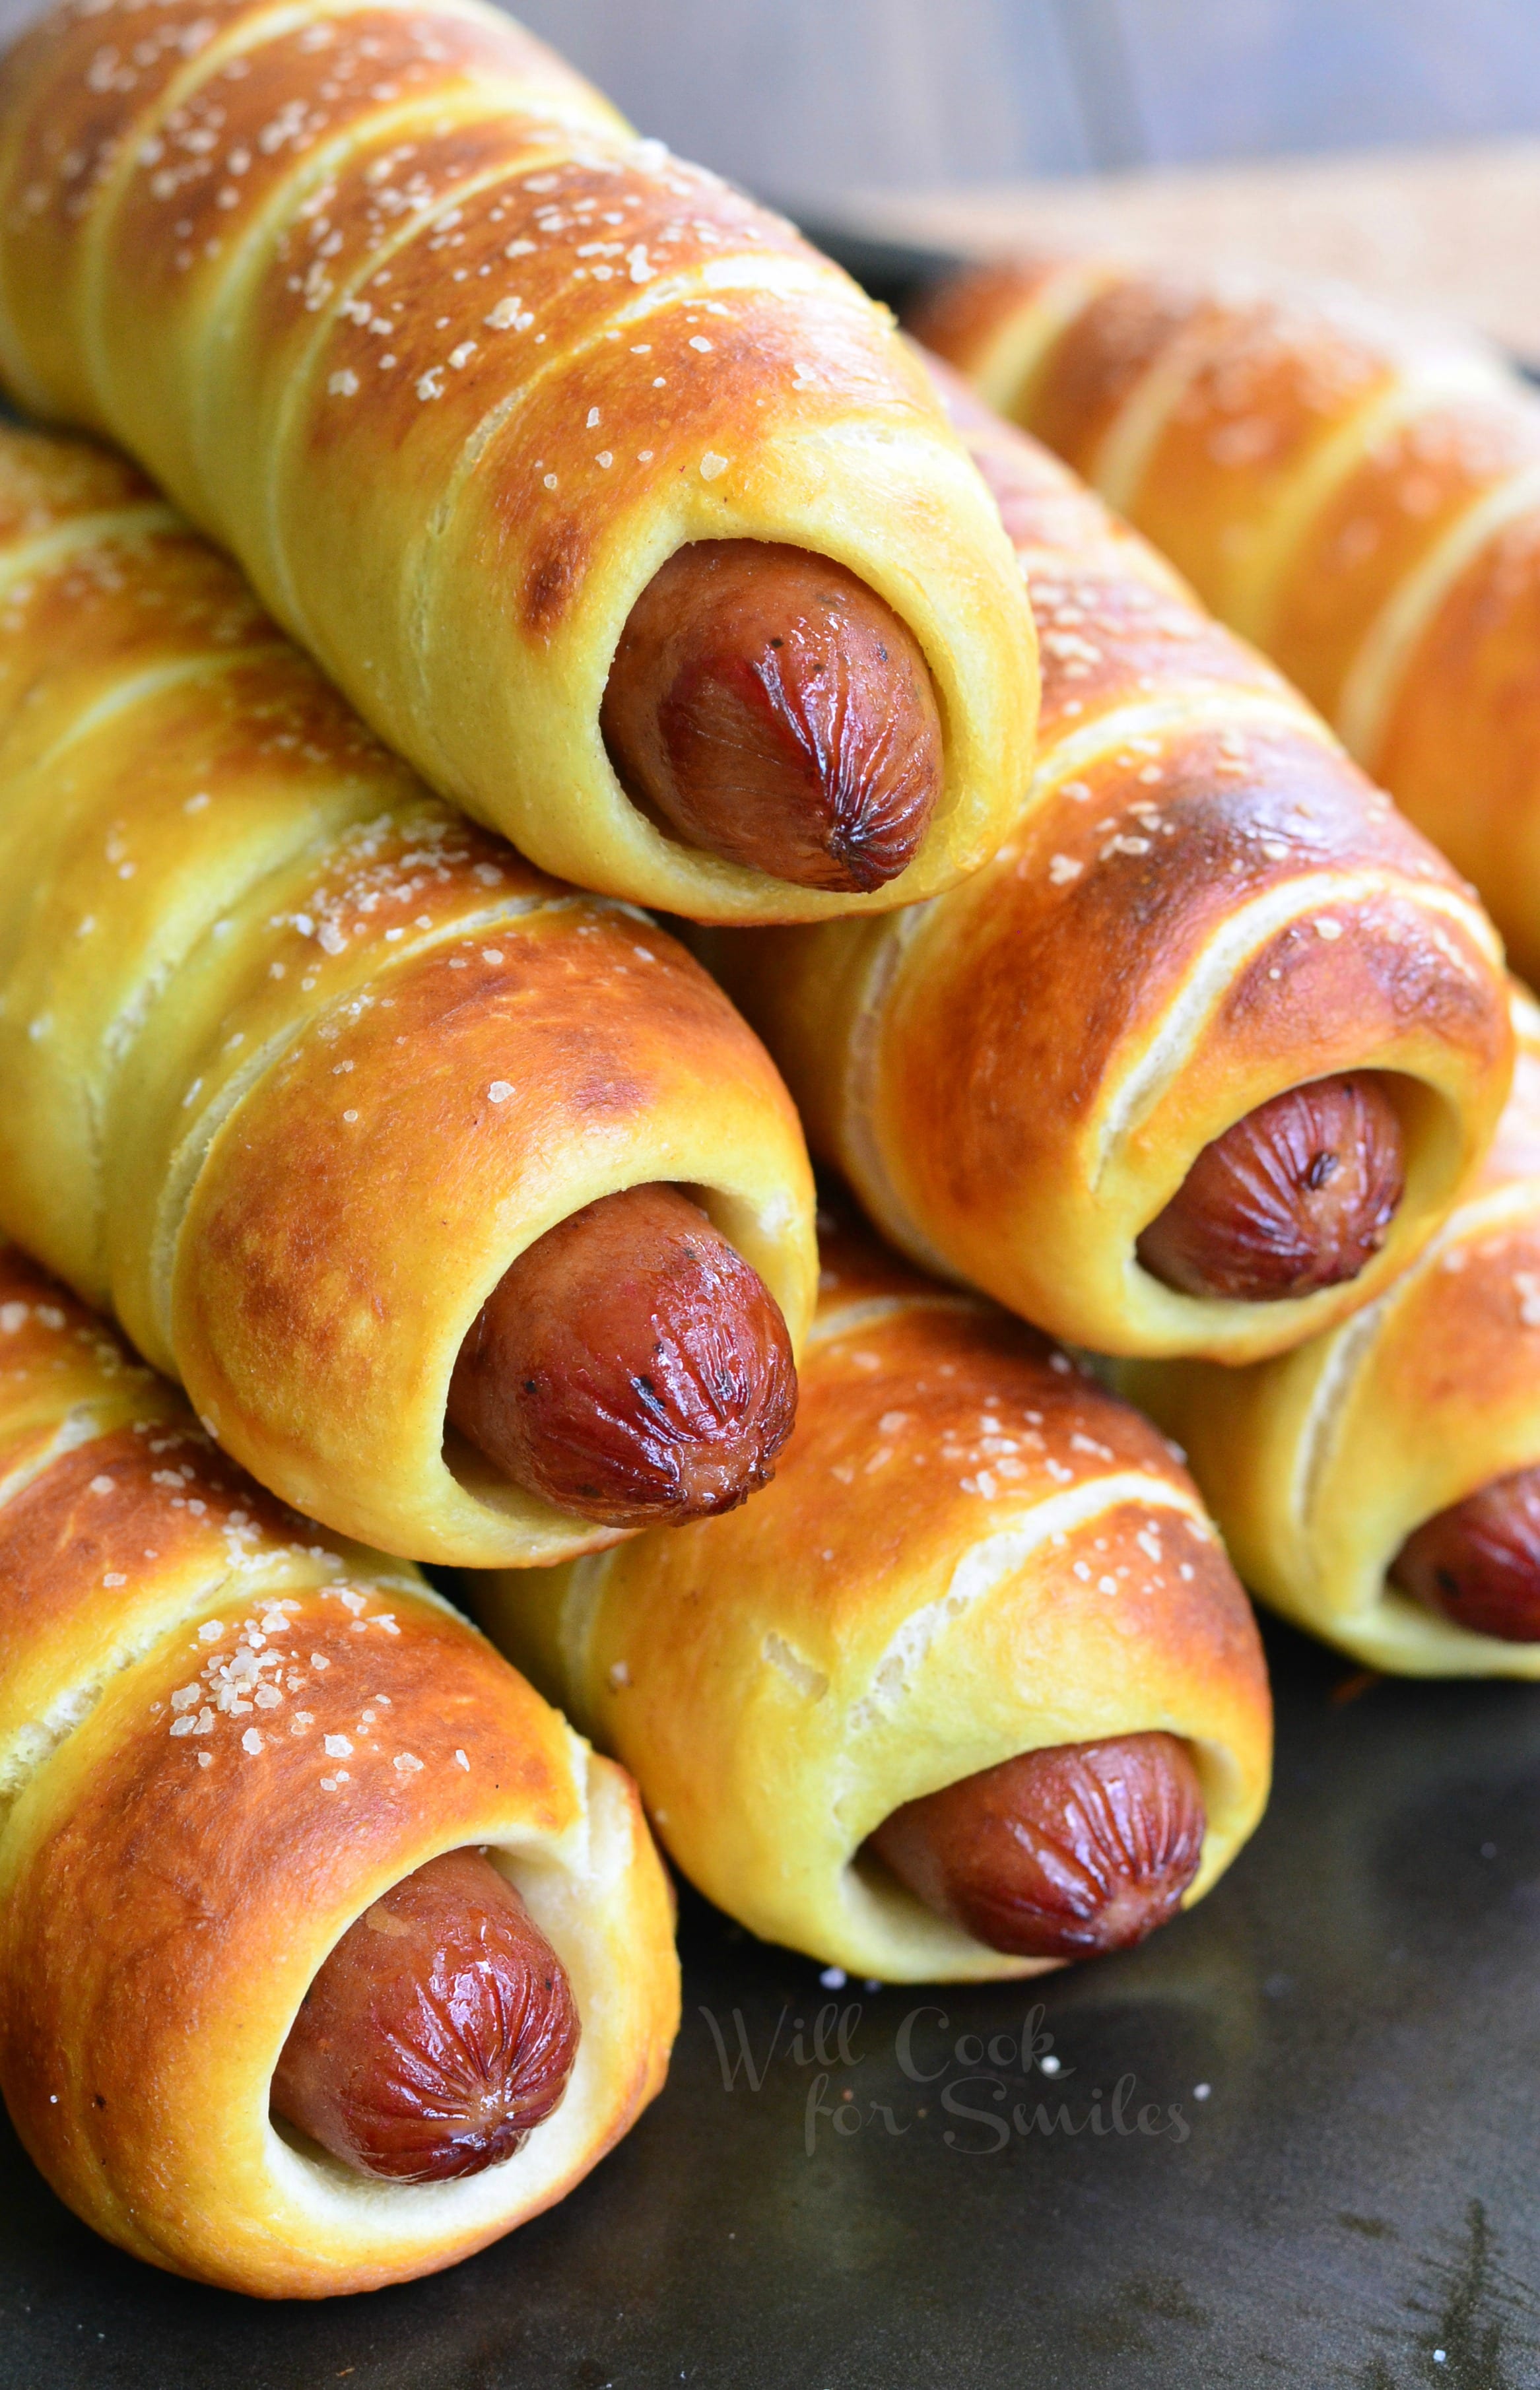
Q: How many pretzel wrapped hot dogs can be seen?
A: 7